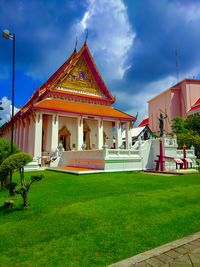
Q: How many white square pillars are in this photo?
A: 6